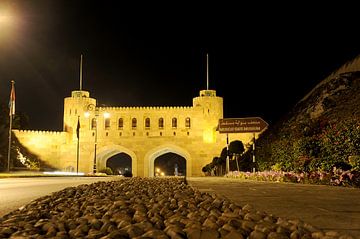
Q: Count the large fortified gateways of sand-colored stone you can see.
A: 1